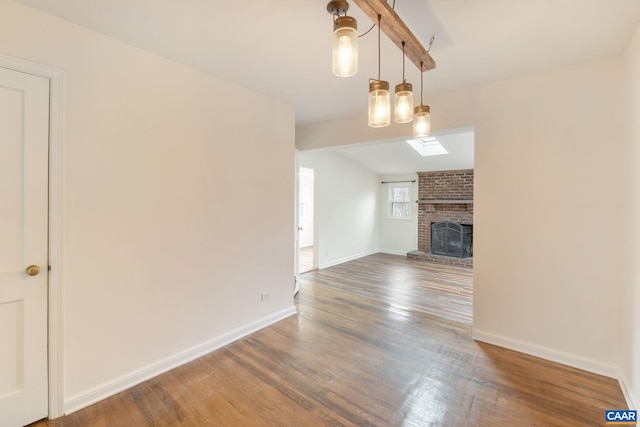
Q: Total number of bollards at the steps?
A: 0